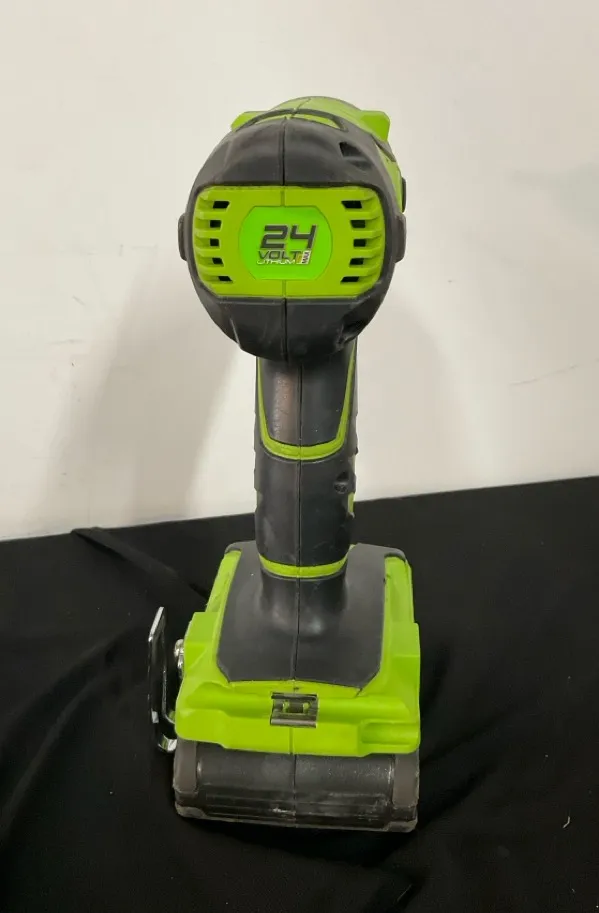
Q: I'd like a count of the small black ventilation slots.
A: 10